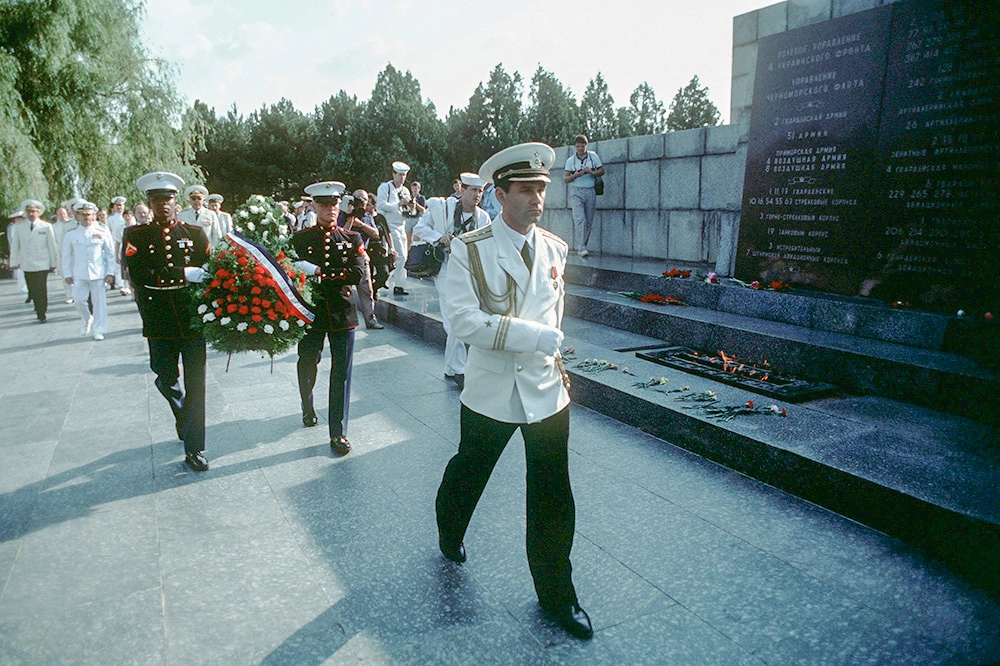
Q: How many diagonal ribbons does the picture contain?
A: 1